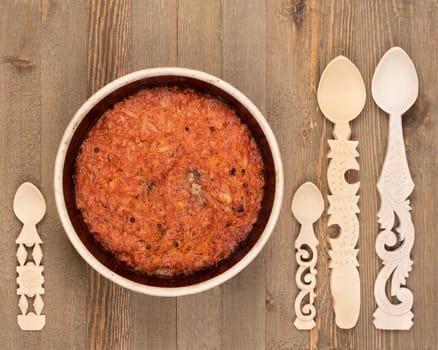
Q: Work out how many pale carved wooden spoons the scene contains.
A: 4